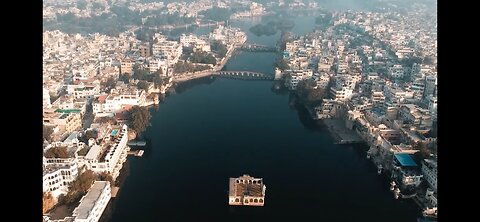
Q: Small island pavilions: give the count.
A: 1